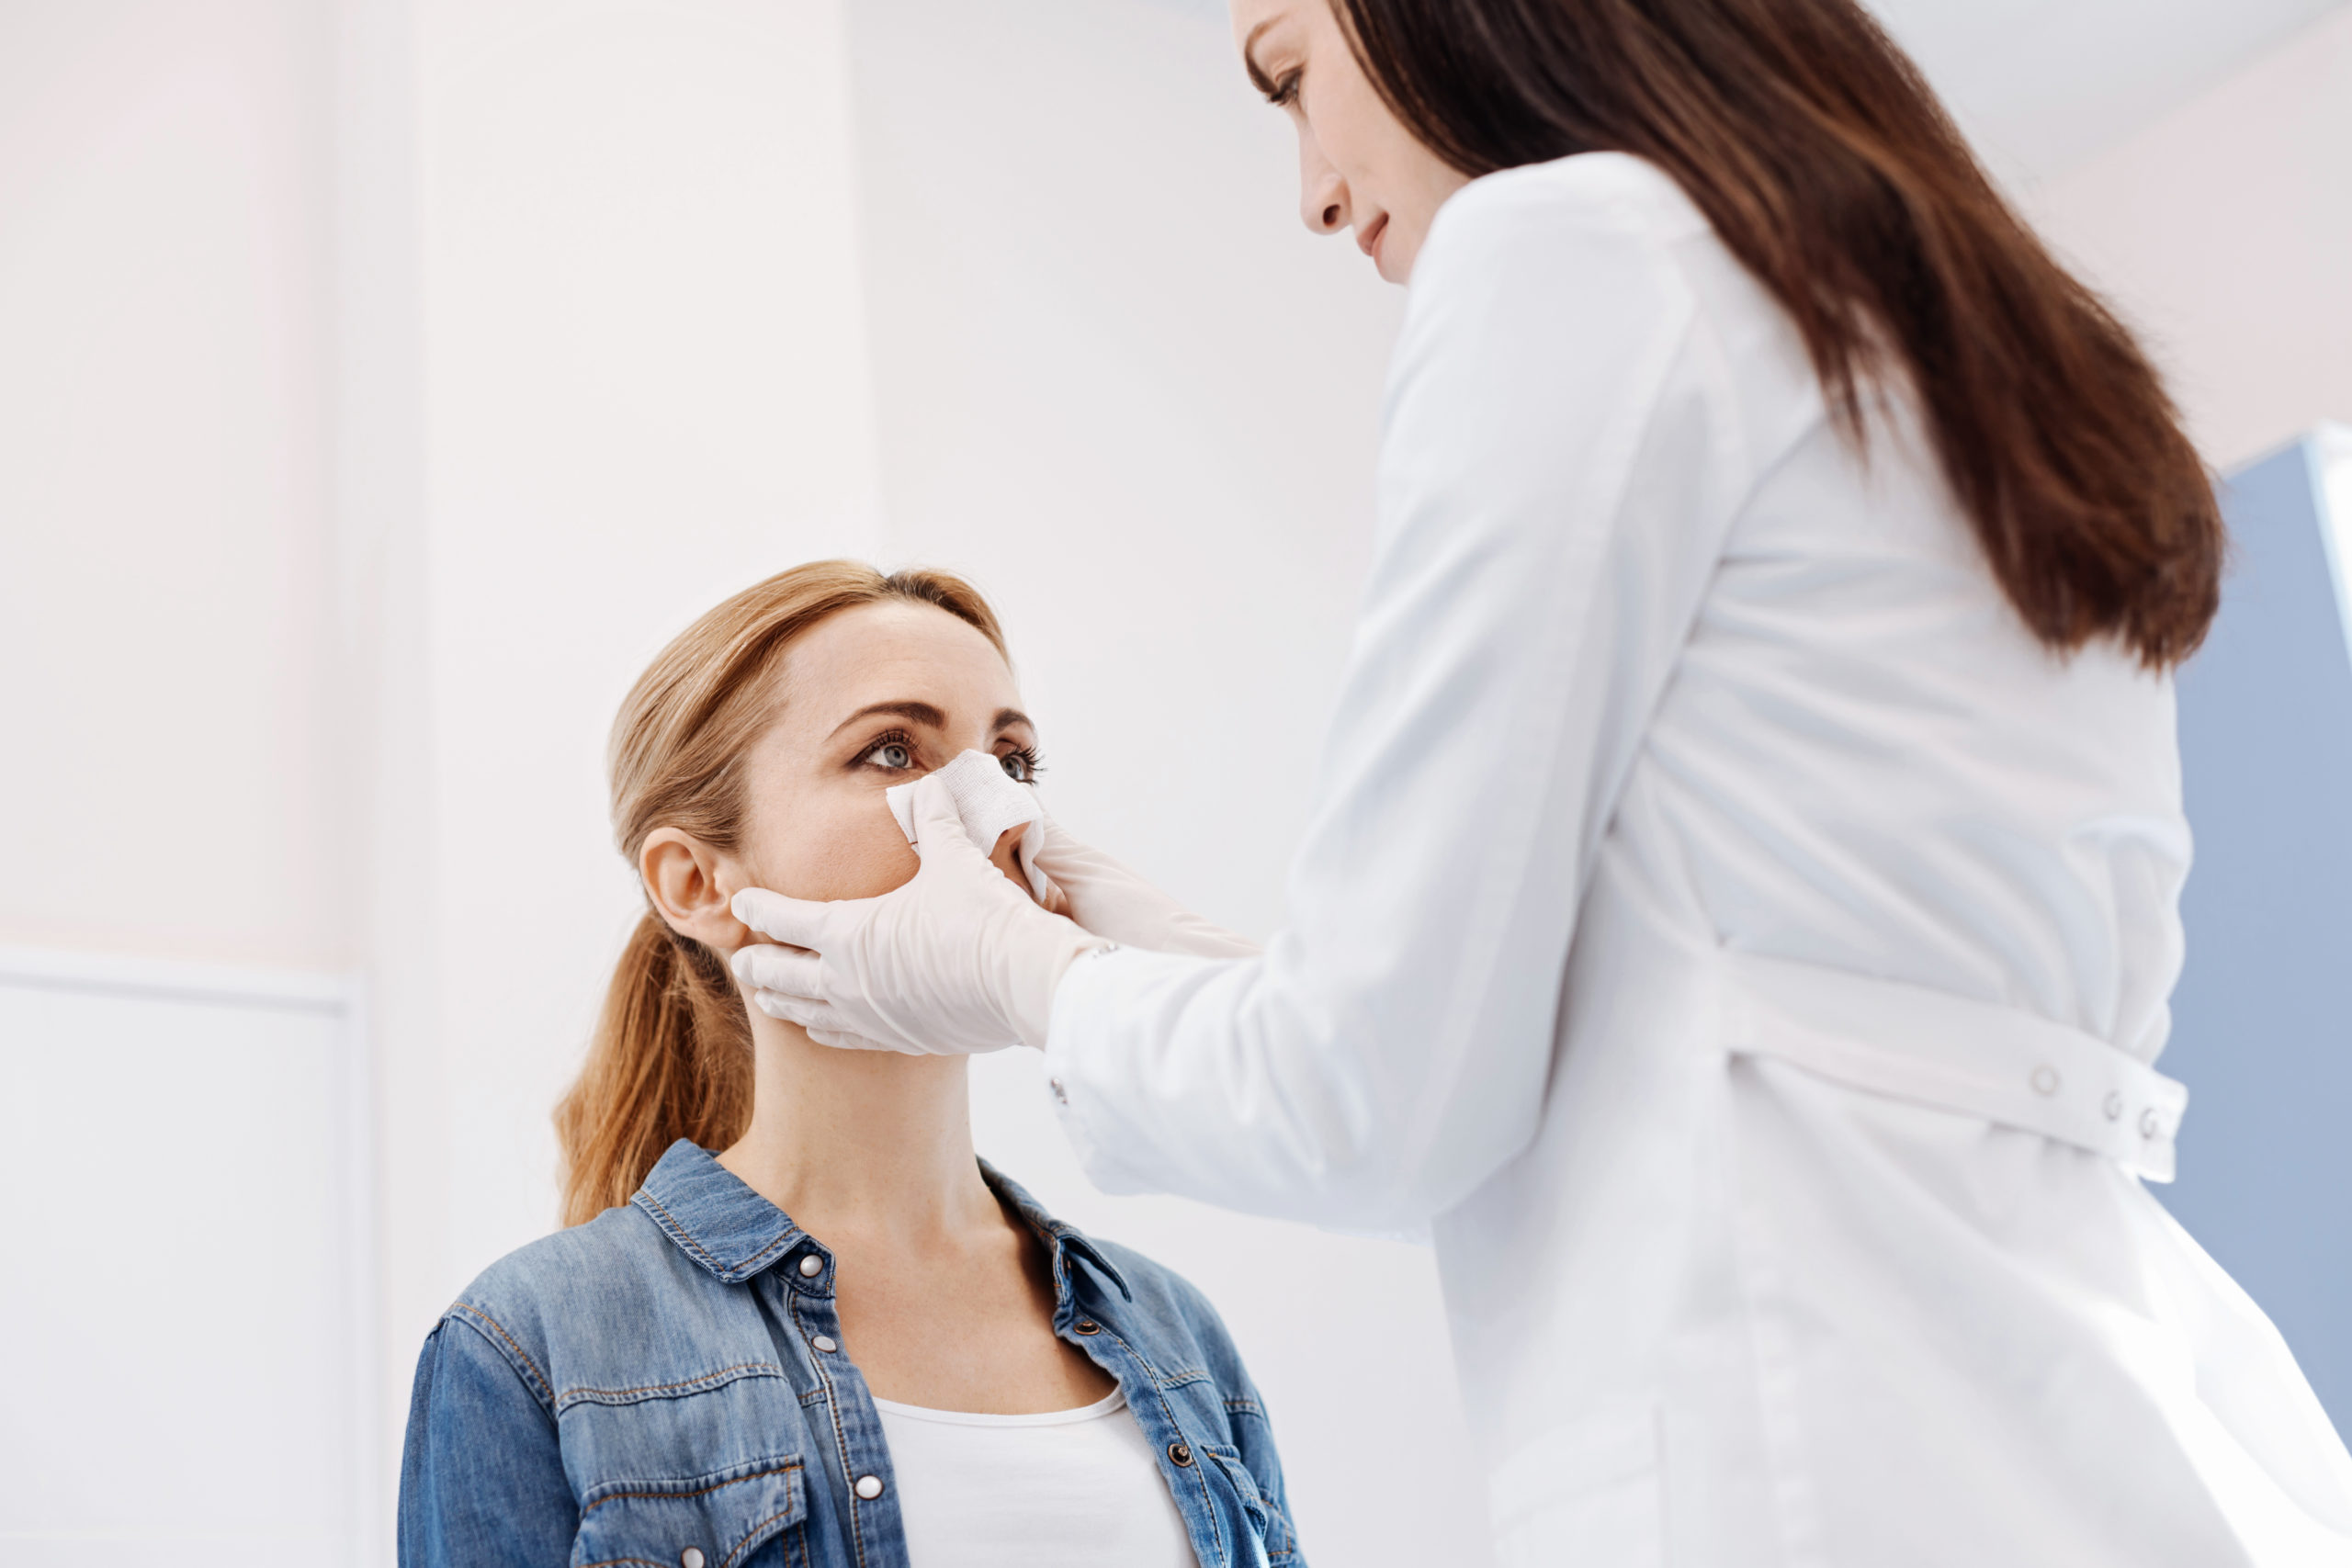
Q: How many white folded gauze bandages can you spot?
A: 1